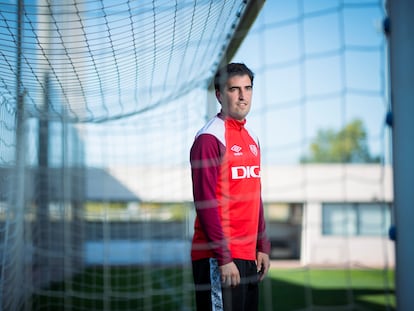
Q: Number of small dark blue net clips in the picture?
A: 3